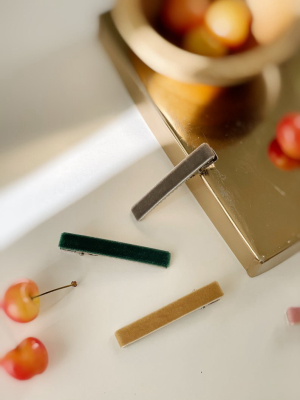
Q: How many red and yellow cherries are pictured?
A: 7